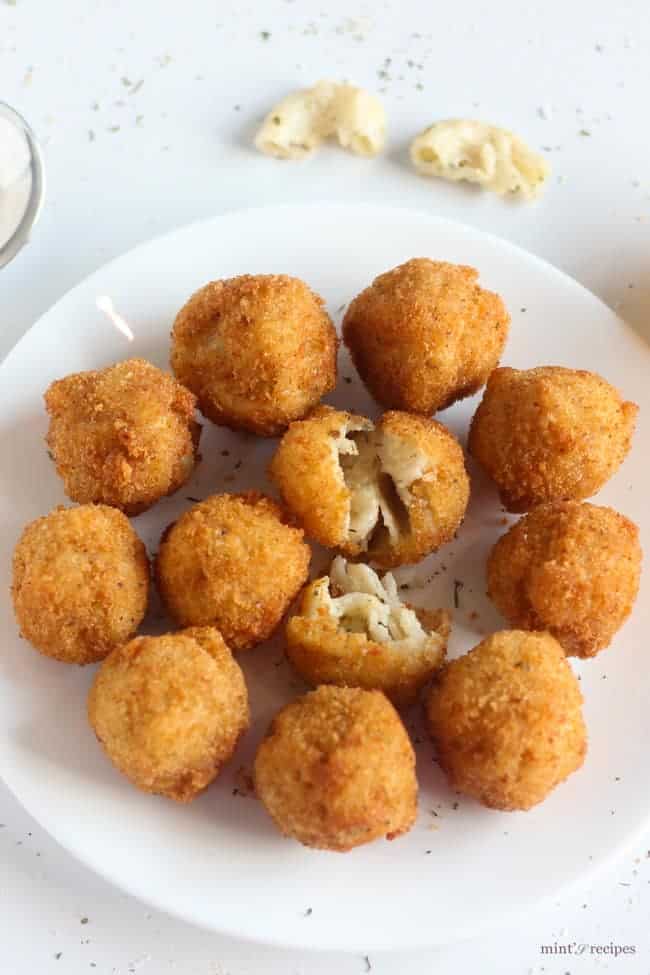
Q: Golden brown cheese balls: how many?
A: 12